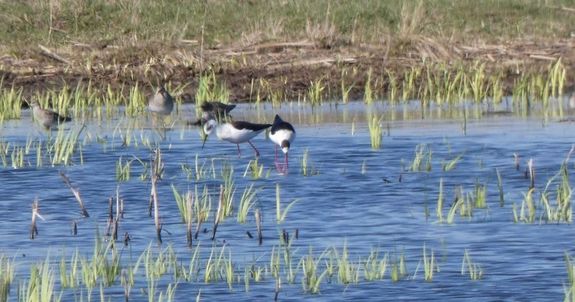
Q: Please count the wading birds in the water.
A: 5